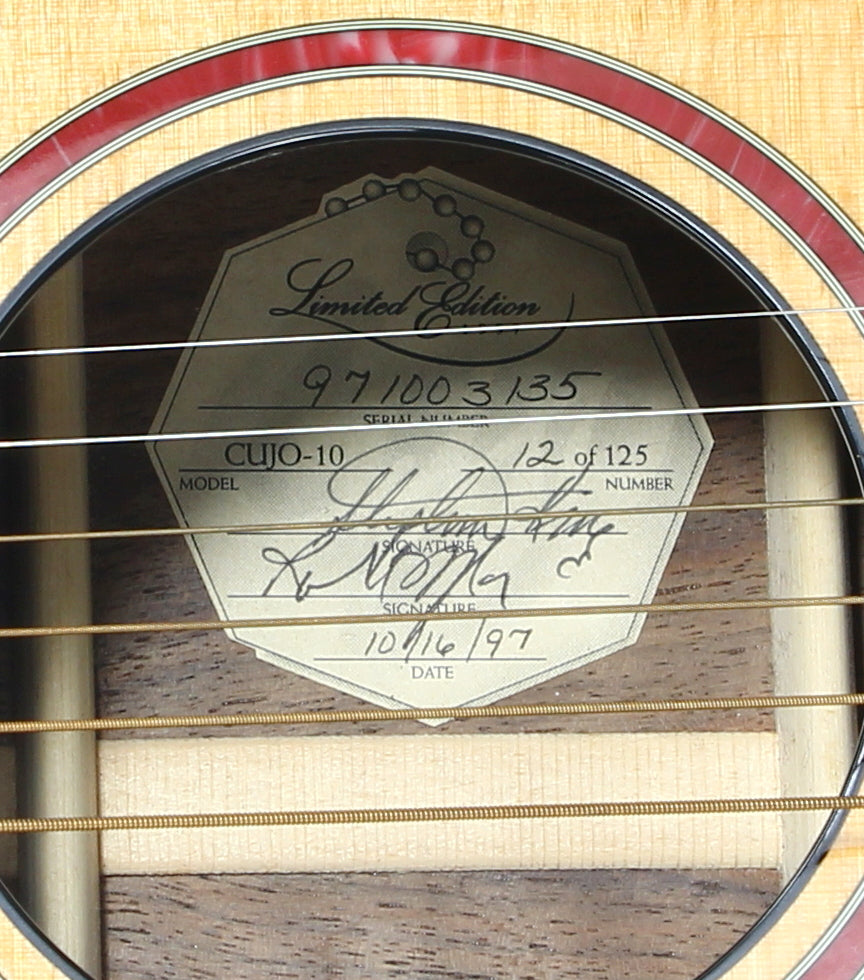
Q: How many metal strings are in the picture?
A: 6